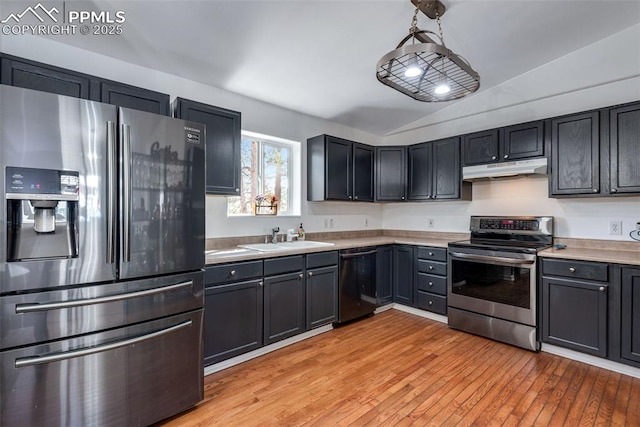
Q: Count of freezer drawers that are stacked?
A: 2